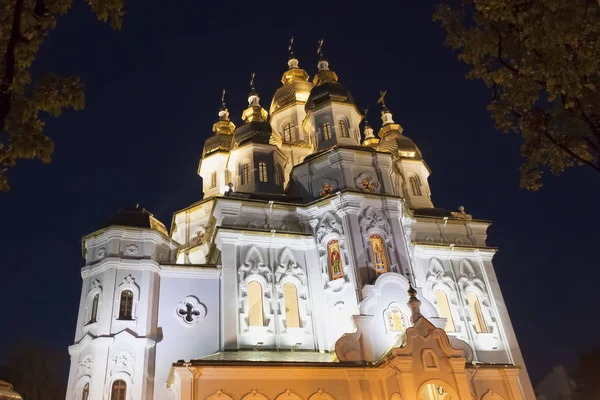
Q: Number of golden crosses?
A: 6